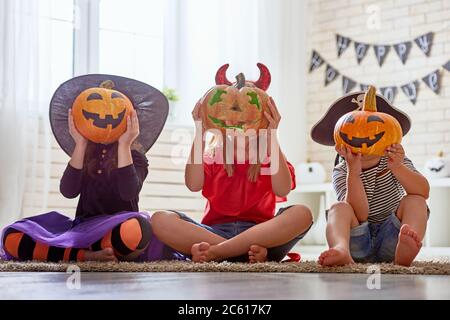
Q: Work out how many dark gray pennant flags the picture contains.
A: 13